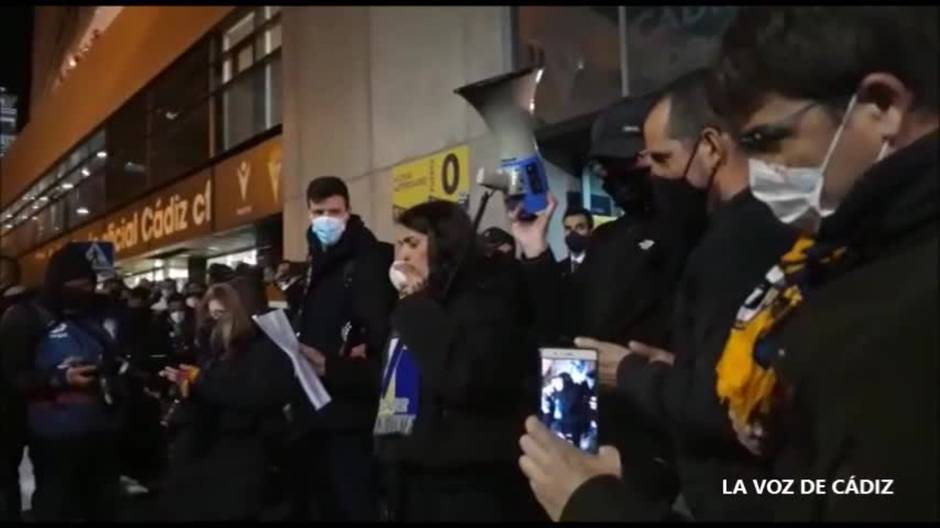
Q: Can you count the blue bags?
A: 1